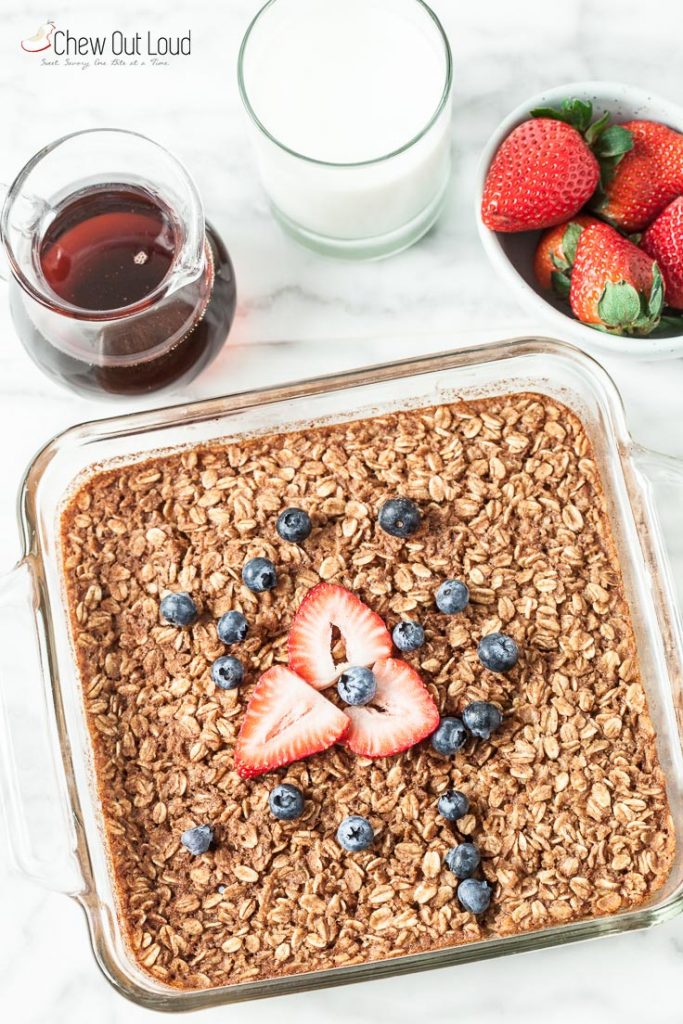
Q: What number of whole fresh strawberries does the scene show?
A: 5